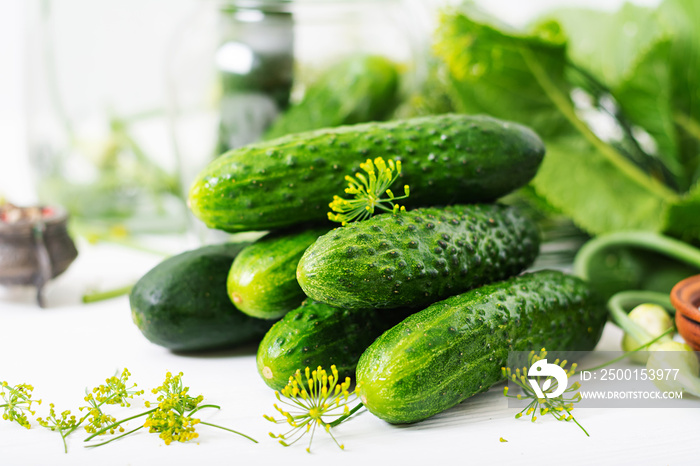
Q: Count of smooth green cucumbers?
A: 1